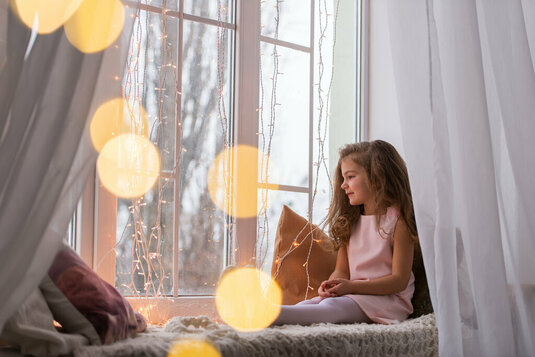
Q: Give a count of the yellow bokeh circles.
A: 7